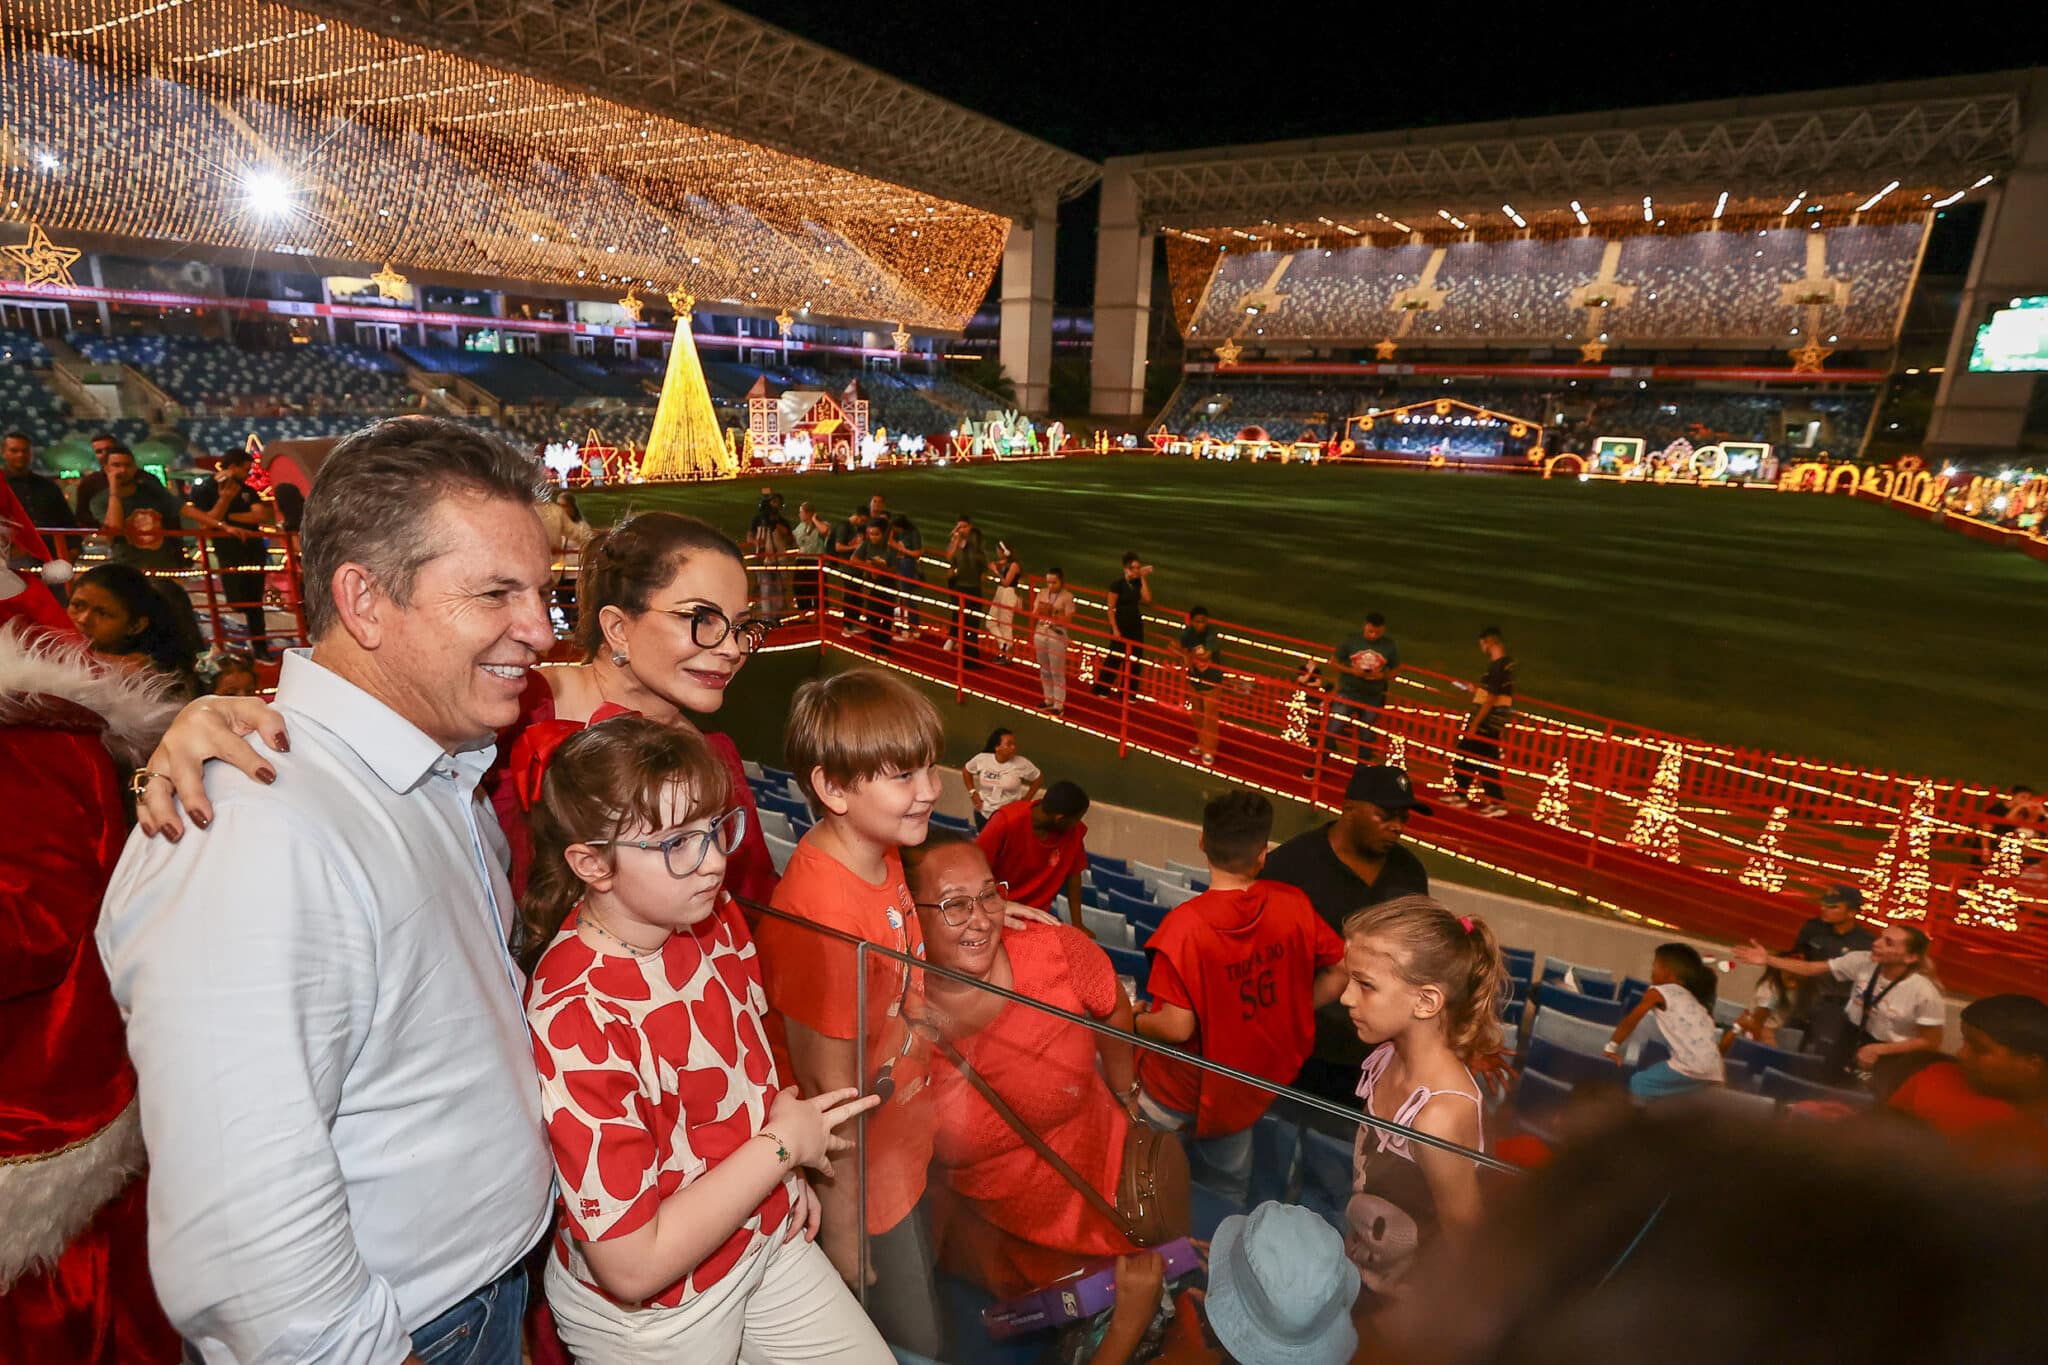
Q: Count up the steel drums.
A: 0